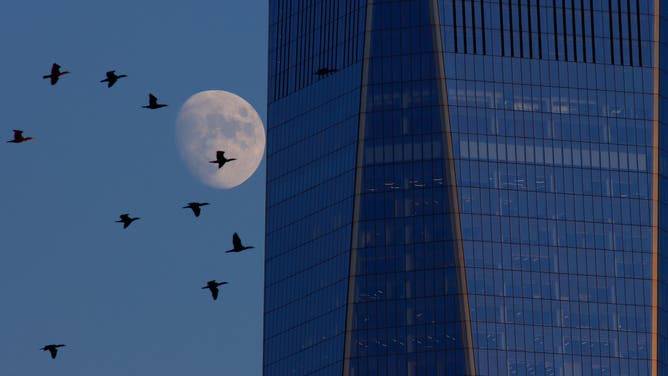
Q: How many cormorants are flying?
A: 11